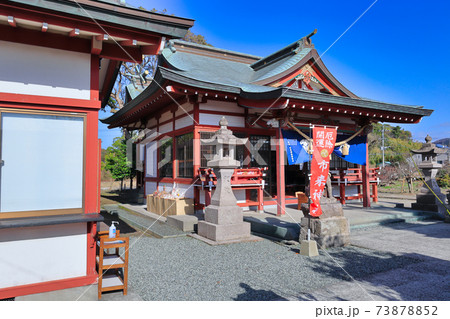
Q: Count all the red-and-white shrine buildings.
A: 2